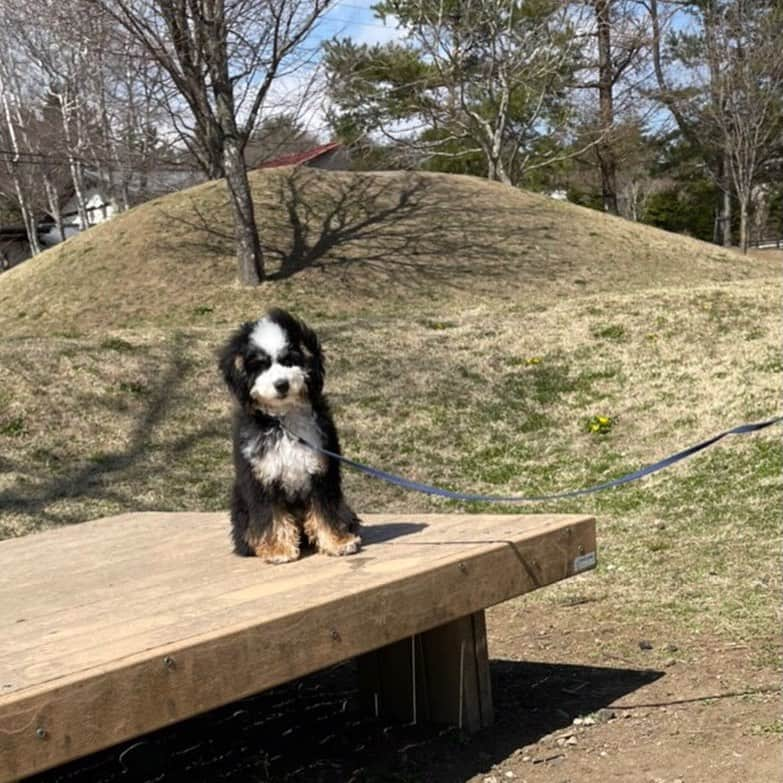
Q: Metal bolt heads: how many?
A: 7